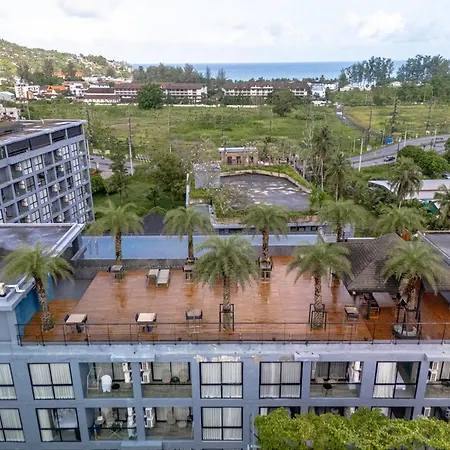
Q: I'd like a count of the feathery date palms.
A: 9